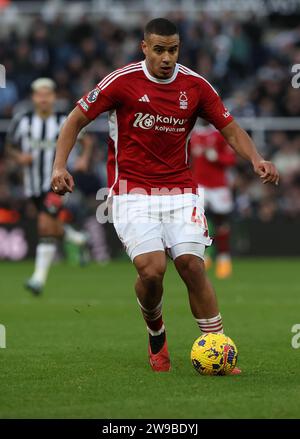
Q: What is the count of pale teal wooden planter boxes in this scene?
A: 0